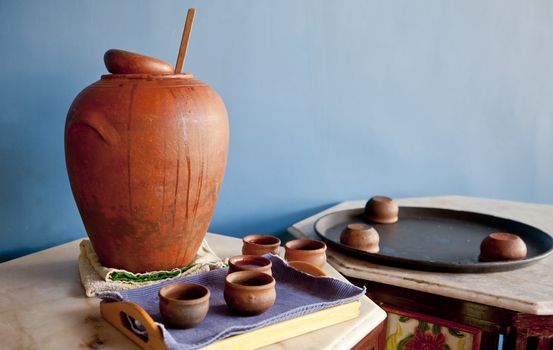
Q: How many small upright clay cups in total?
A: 5